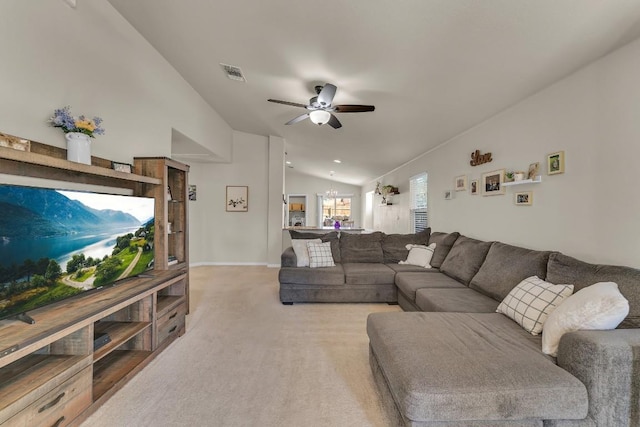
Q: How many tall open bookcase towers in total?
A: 1